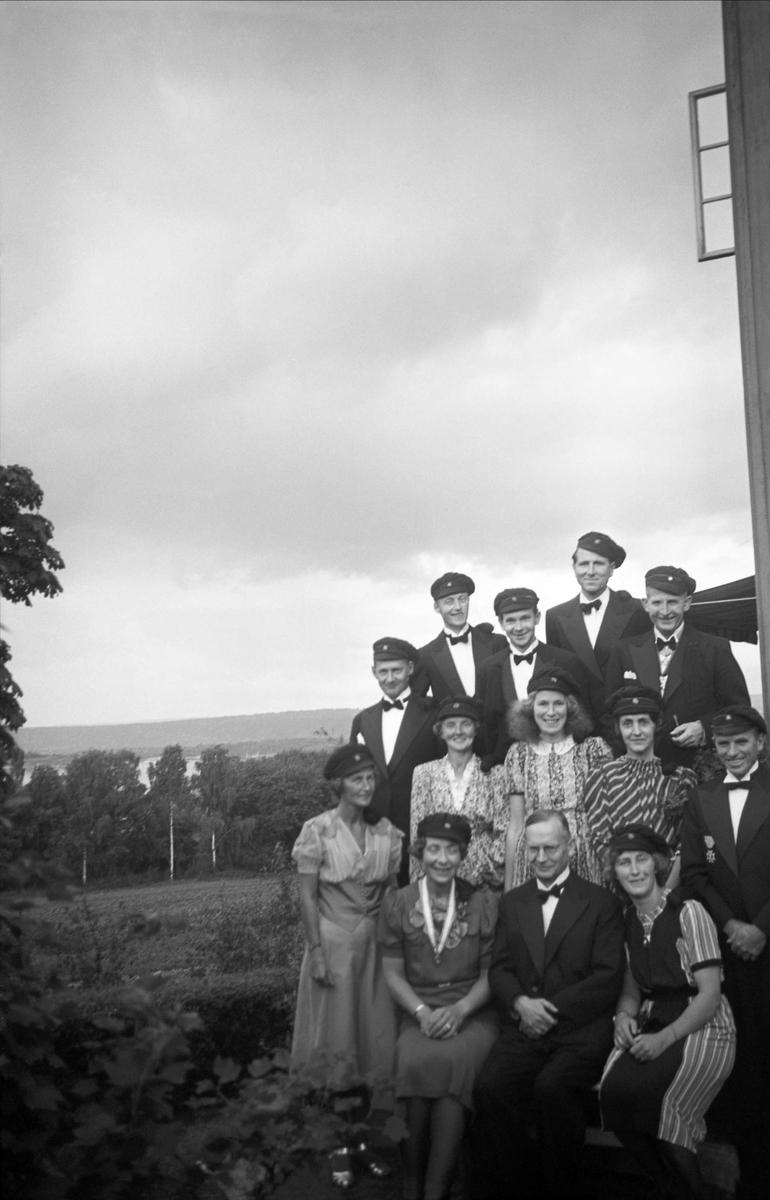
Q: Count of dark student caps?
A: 12